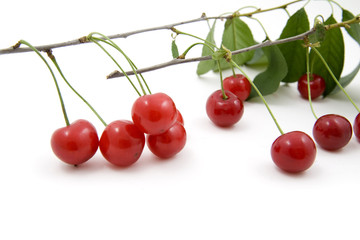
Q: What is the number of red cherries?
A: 11